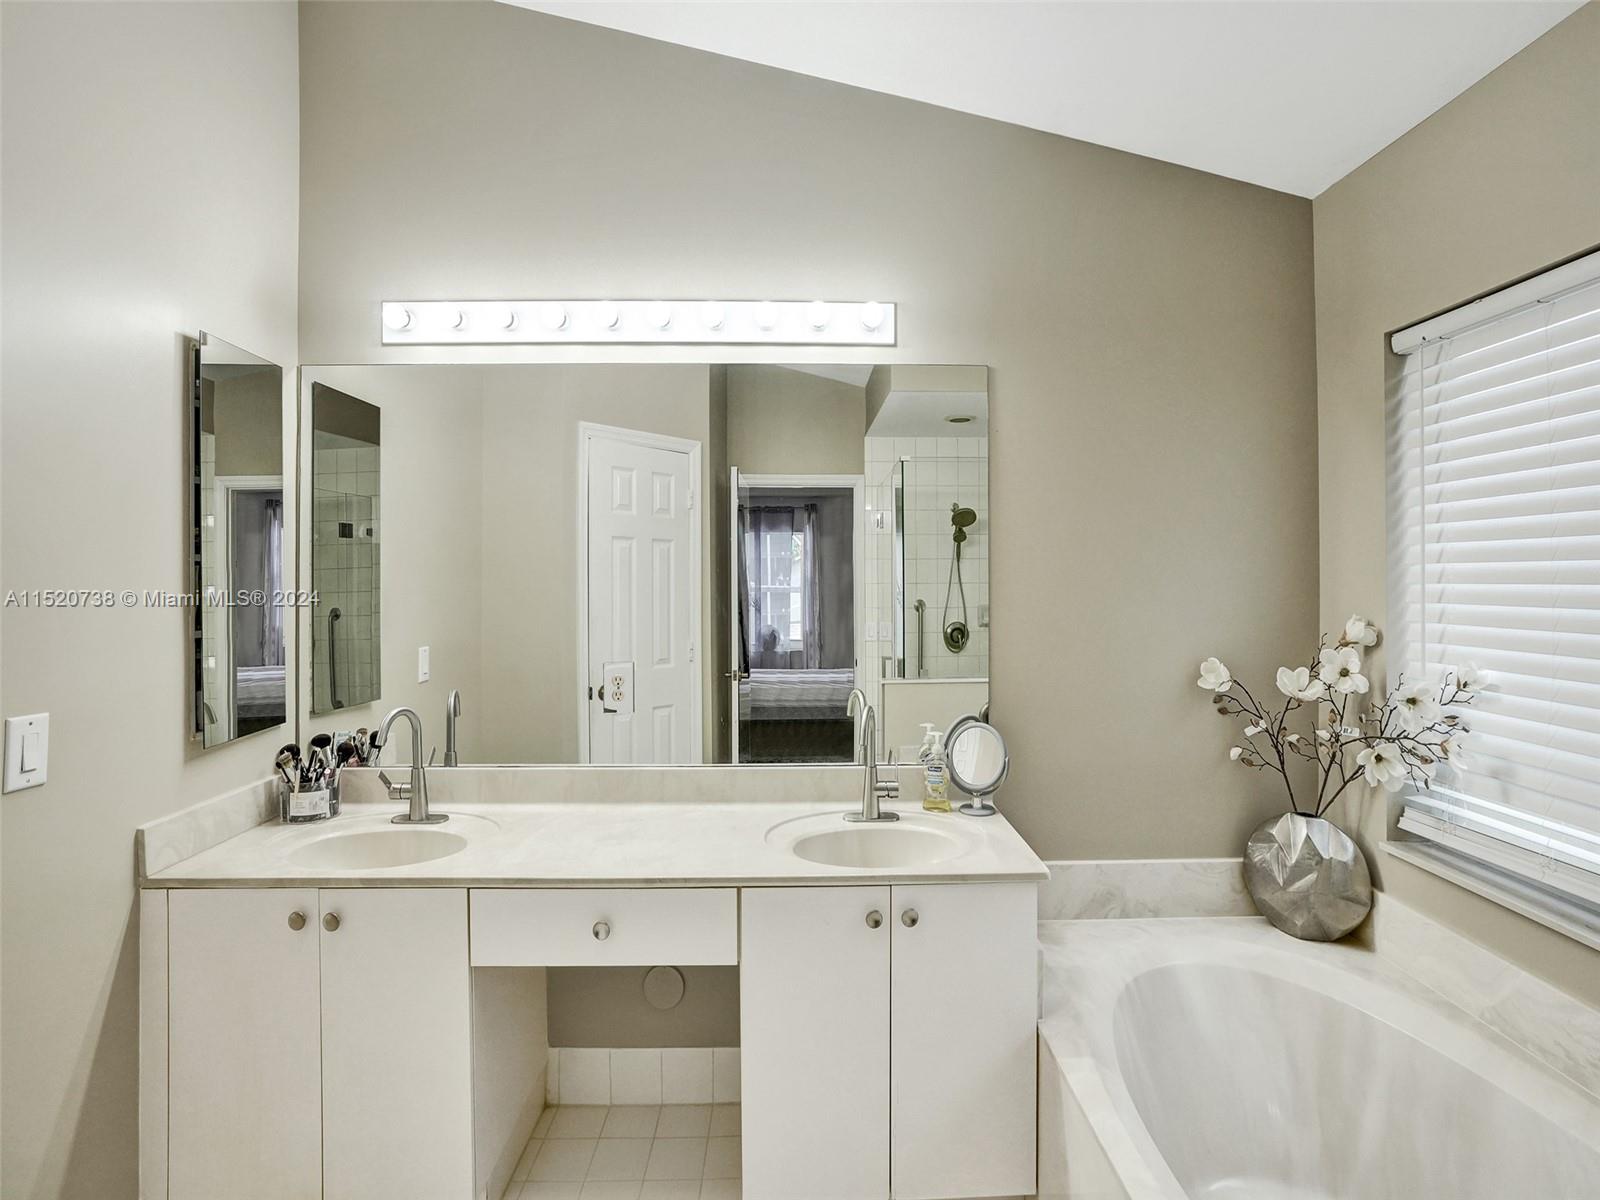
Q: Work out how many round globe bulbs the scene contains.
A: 10